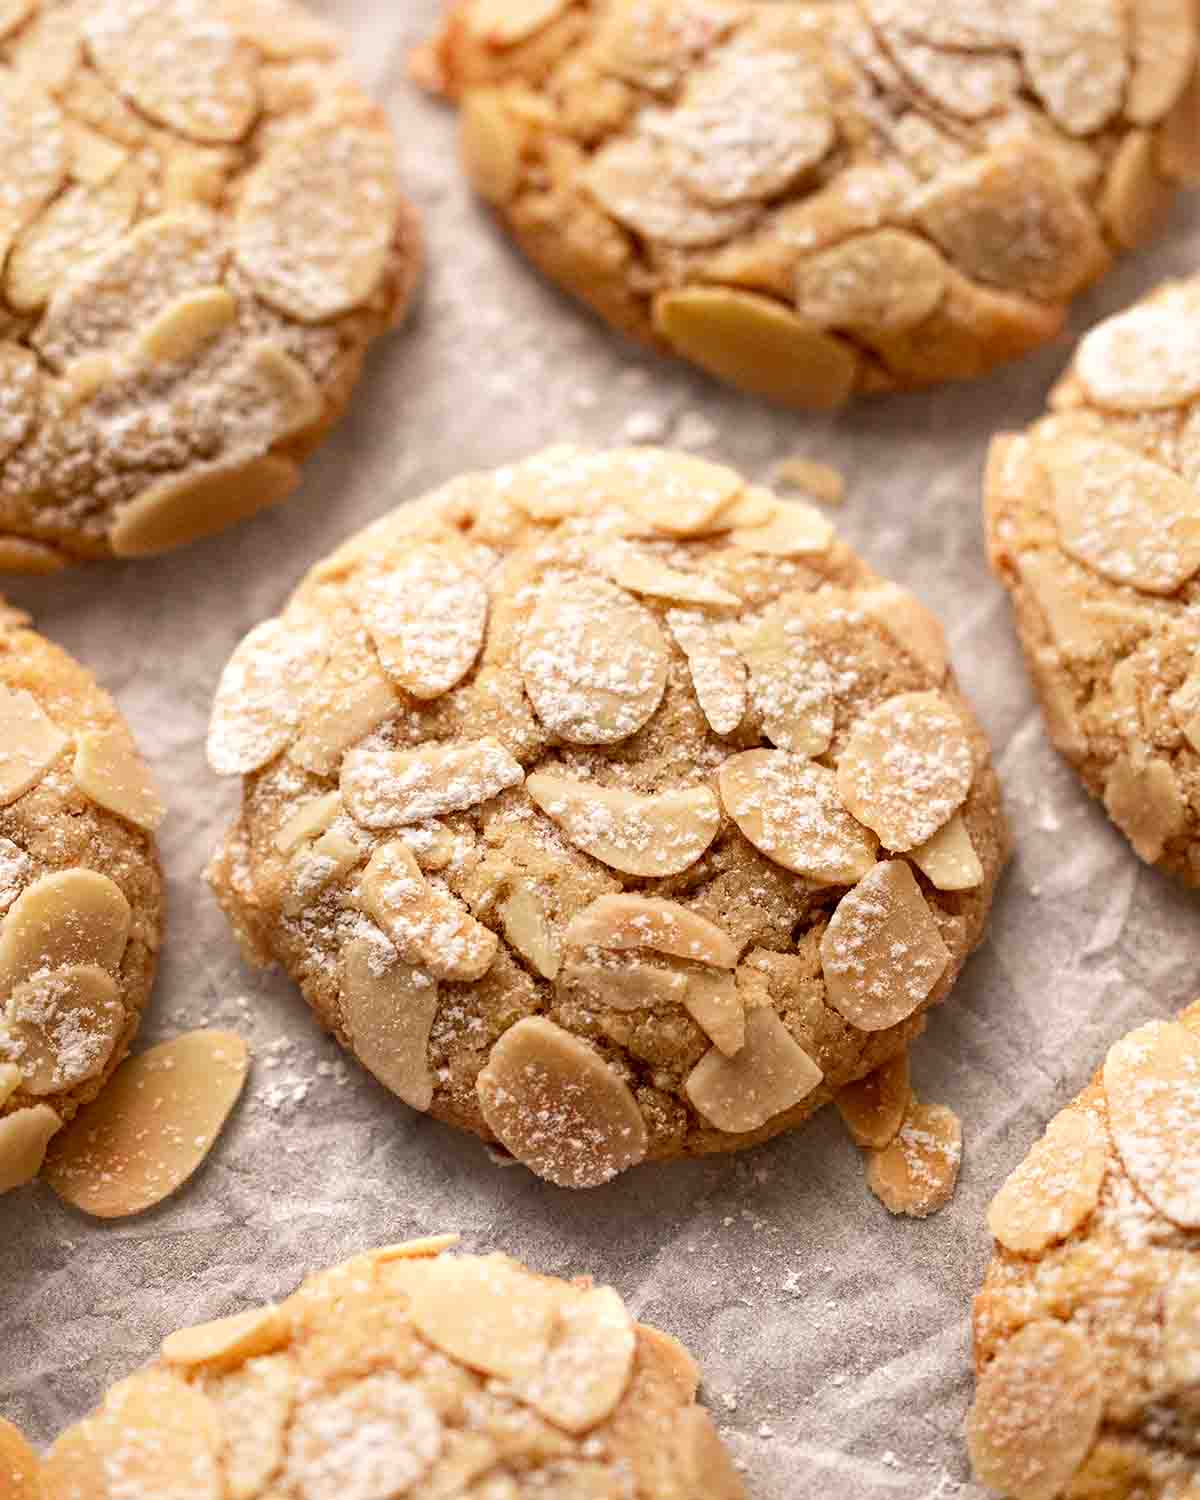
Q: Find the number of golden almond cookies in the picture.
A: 7